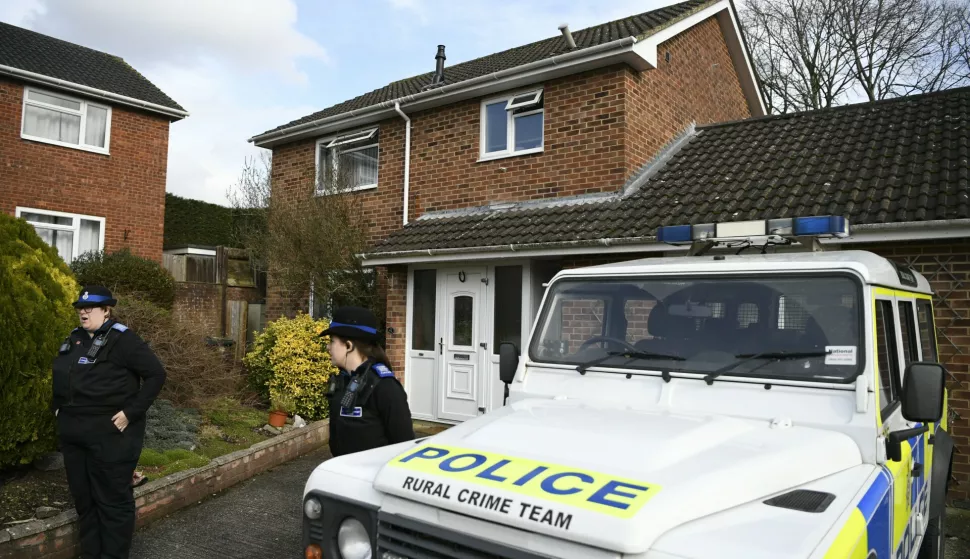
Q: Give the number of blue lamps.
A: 2